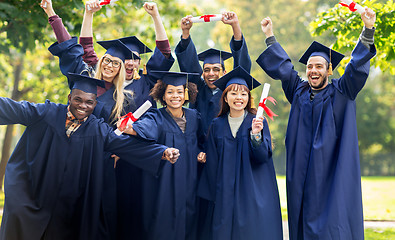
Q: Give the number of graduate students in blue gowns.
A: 7